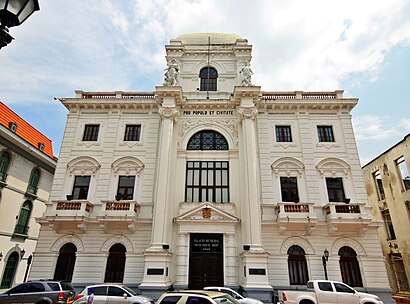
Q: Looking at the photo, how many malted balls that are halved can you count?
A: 0